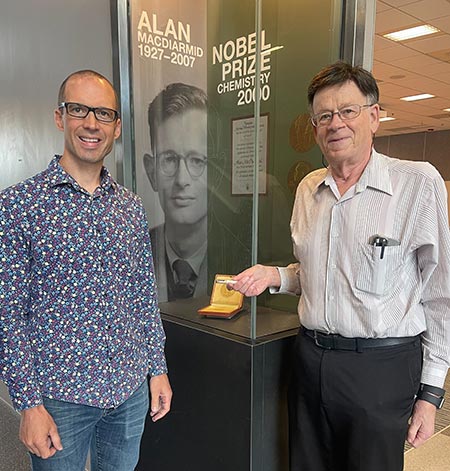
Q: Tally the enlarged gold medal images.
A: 2